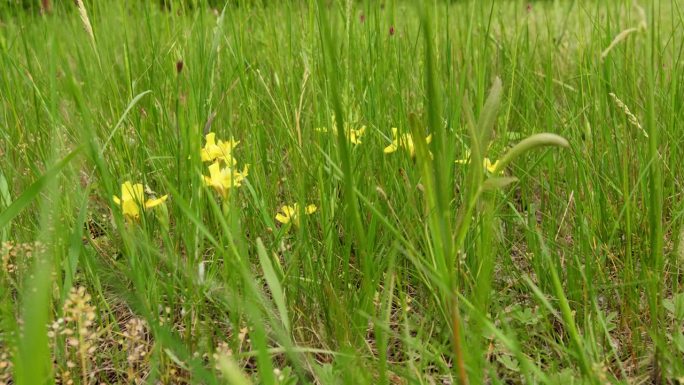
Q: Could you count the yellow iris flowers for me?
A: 7